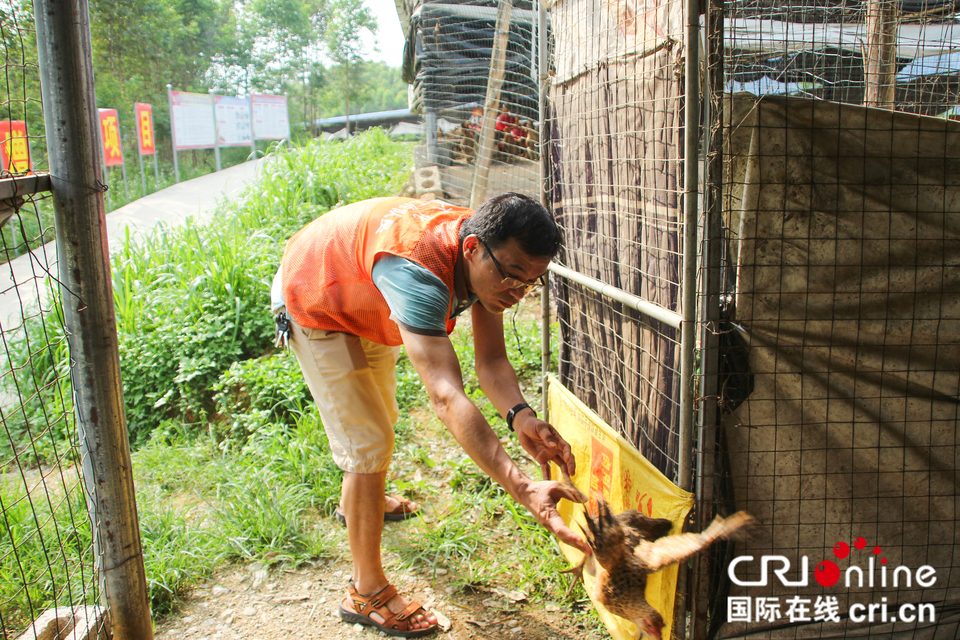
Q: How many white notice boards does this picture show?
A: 3